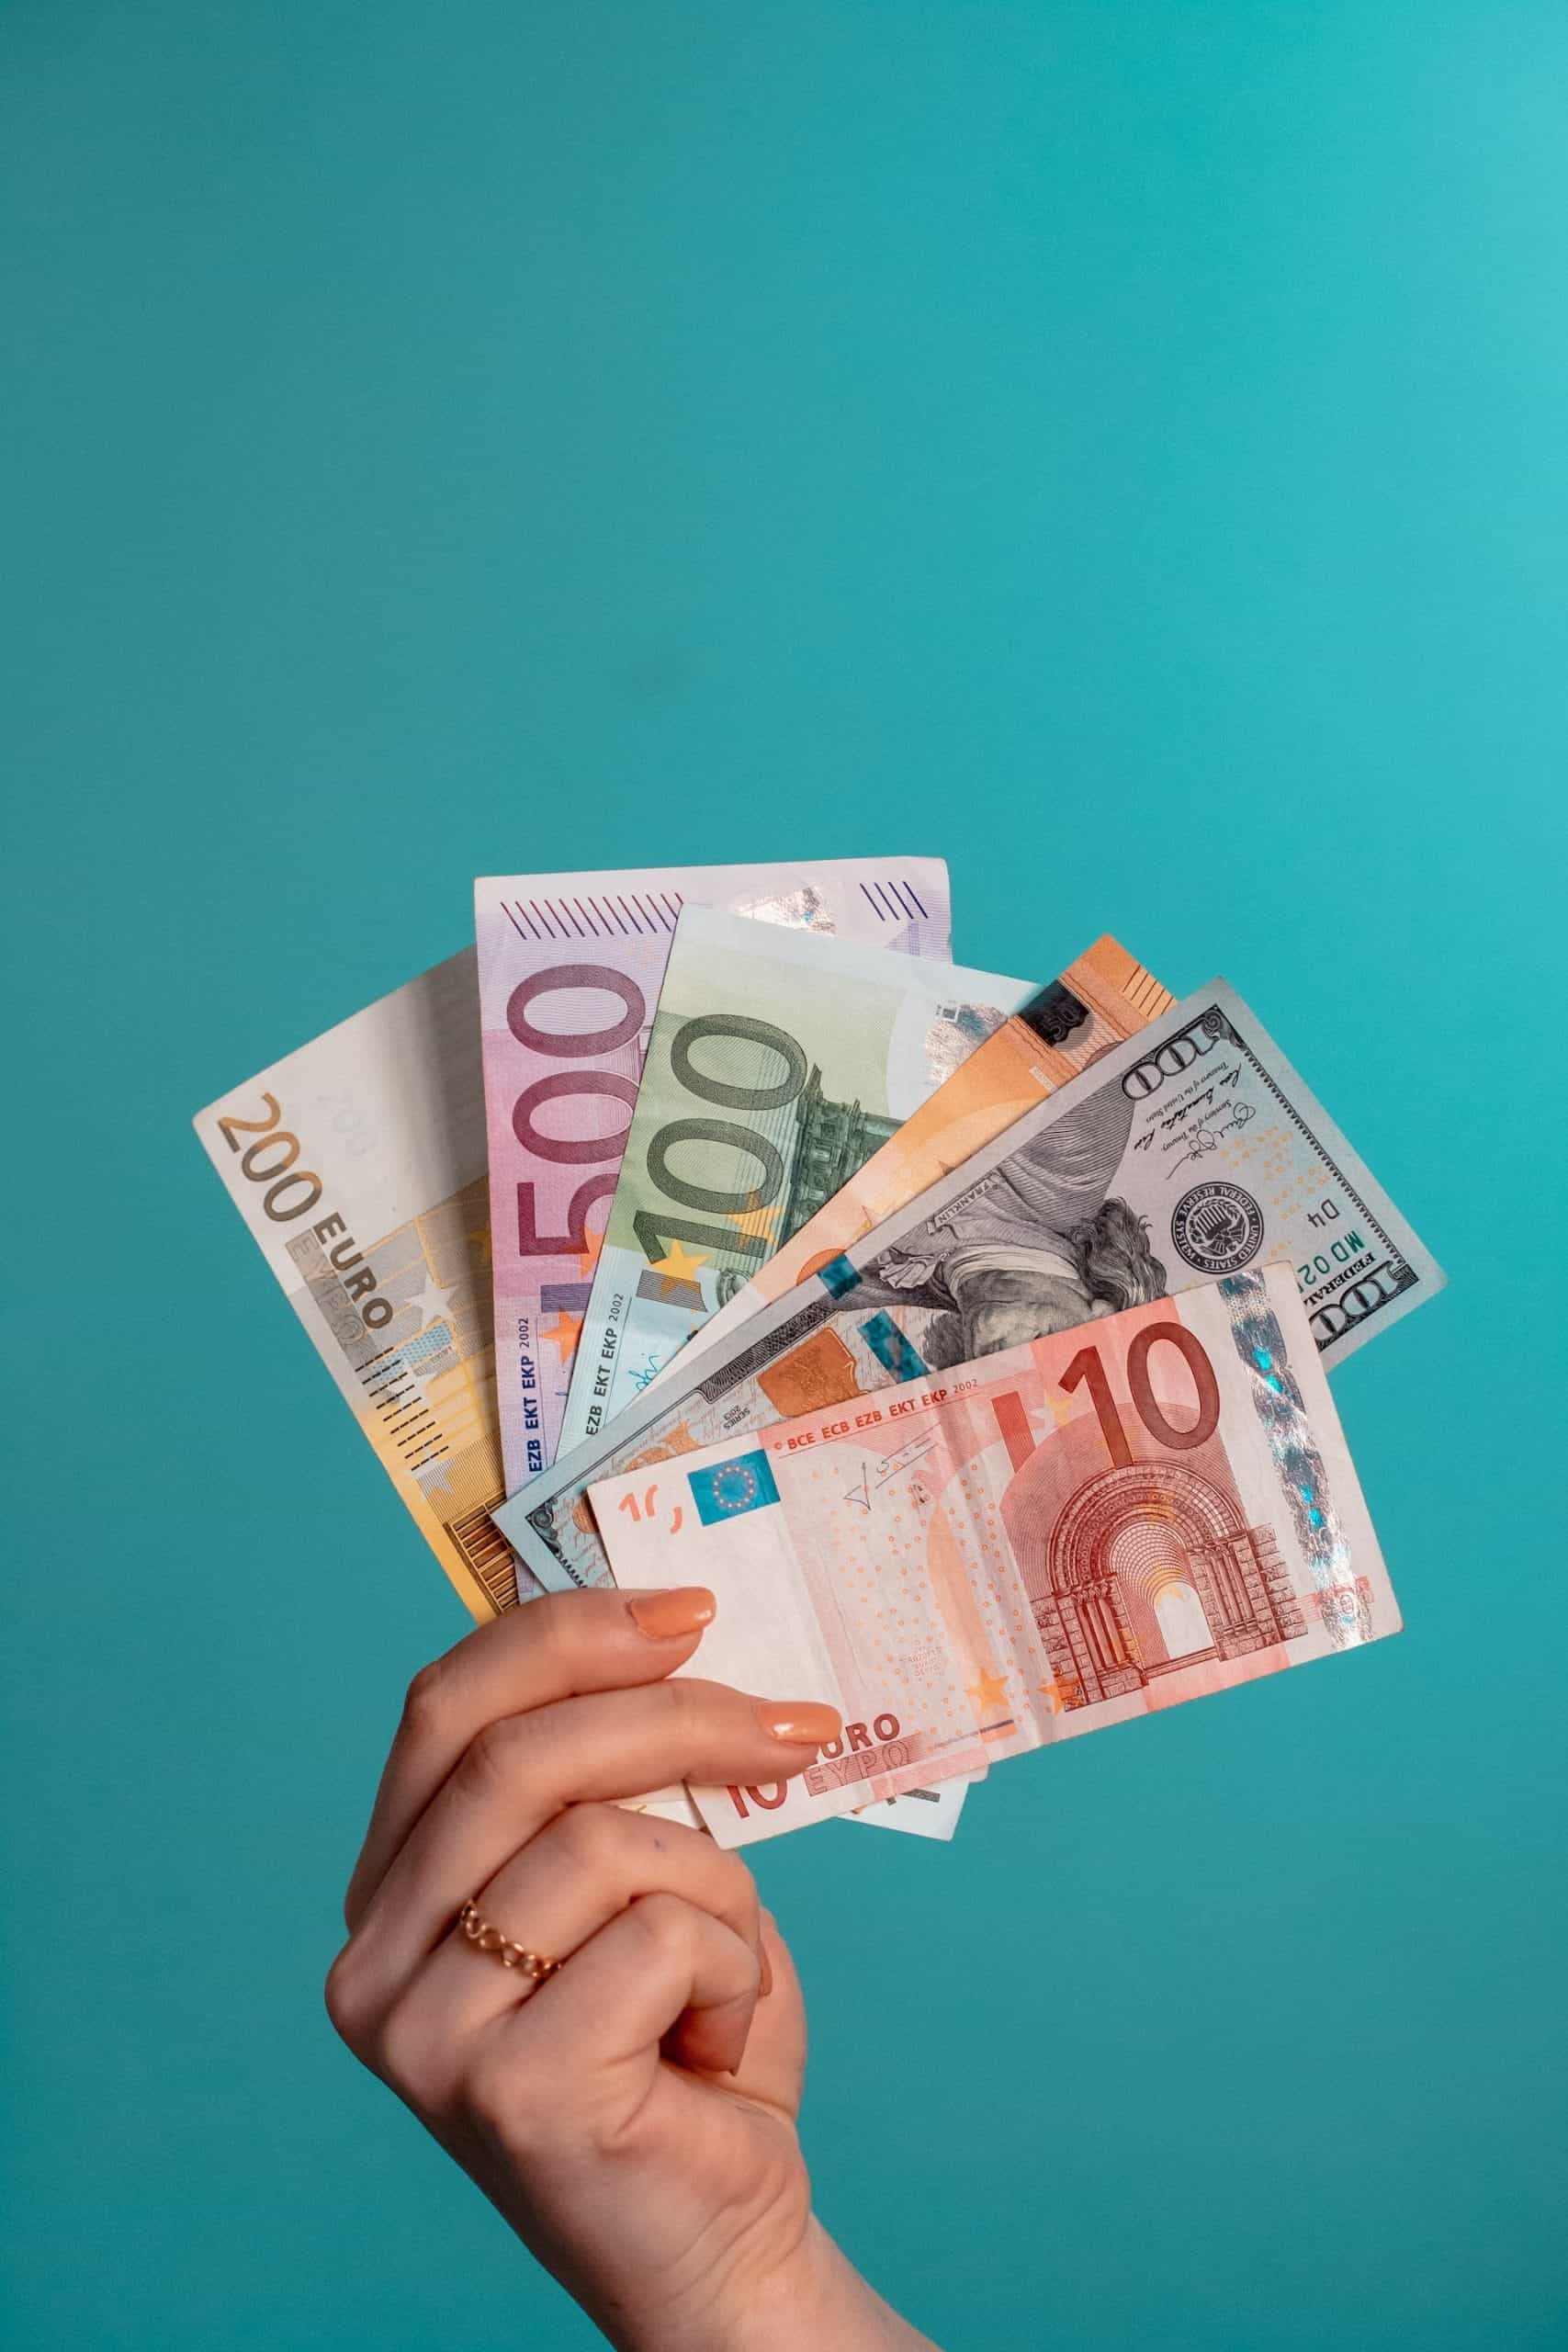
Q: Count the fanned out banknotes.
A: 6